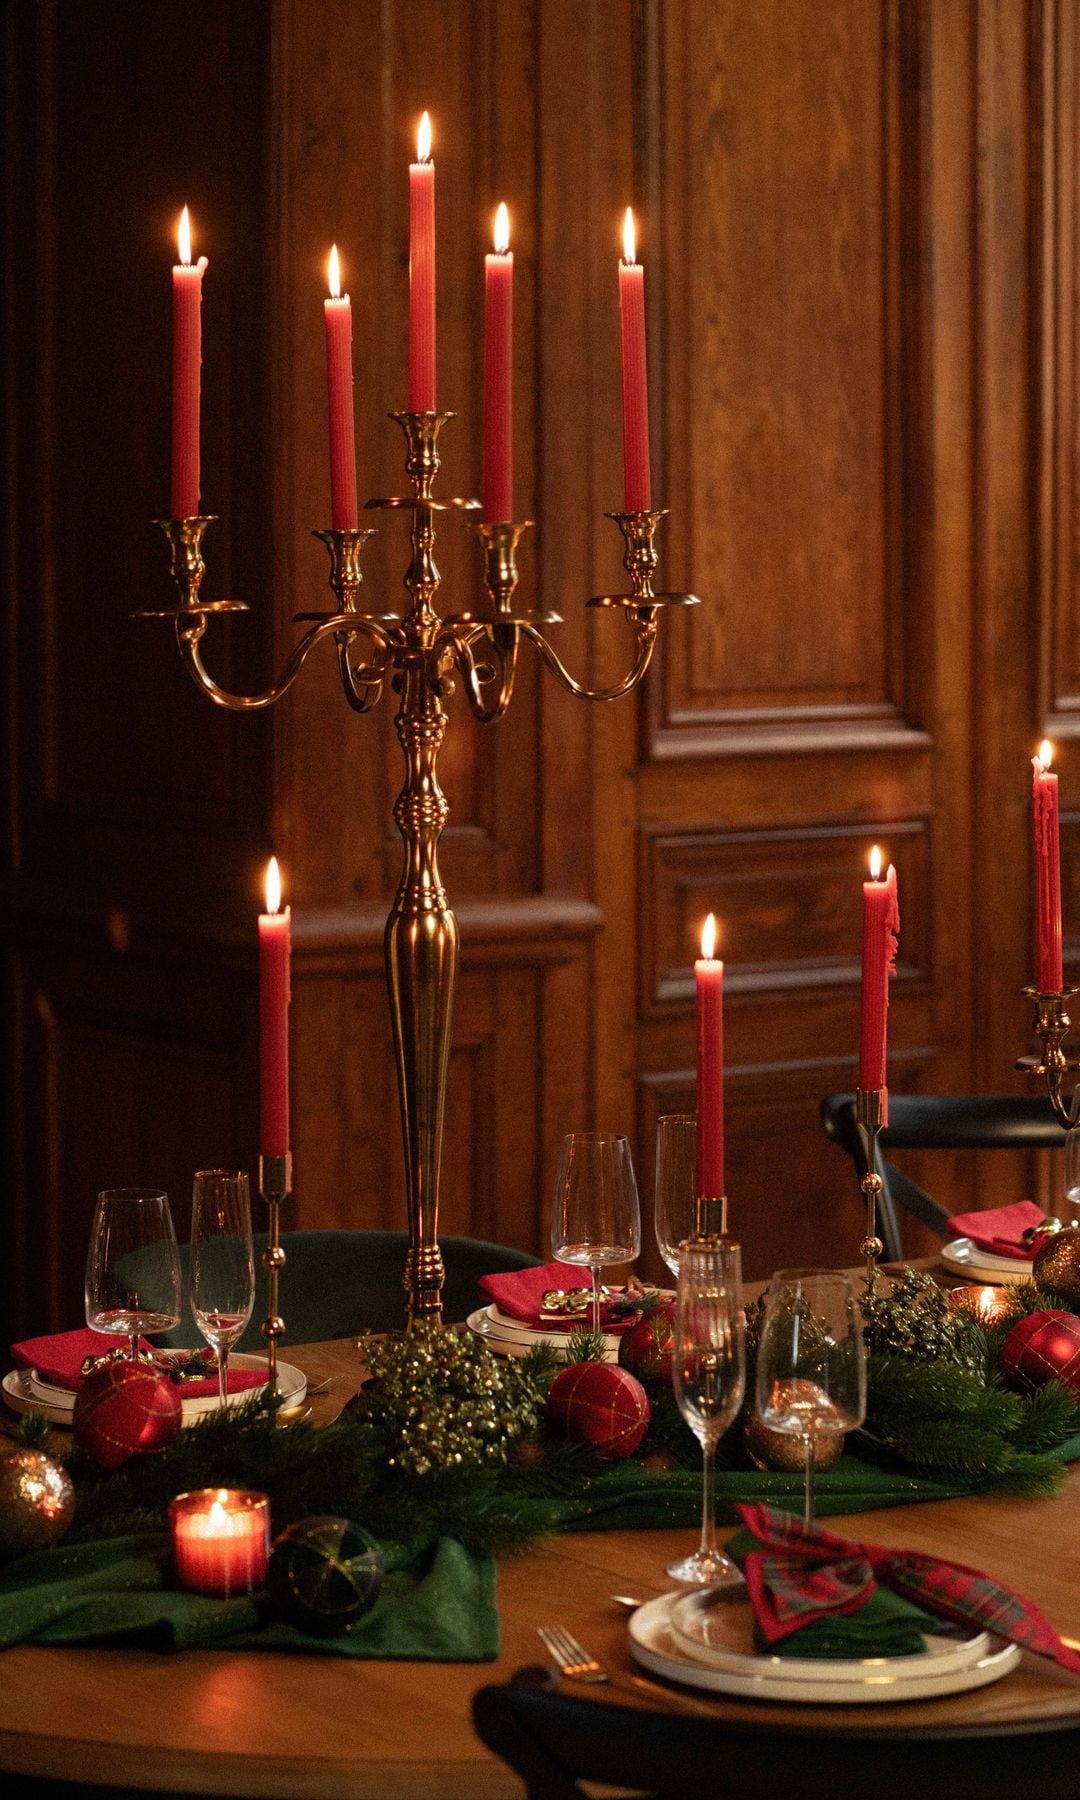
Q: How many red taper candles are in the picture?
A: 9